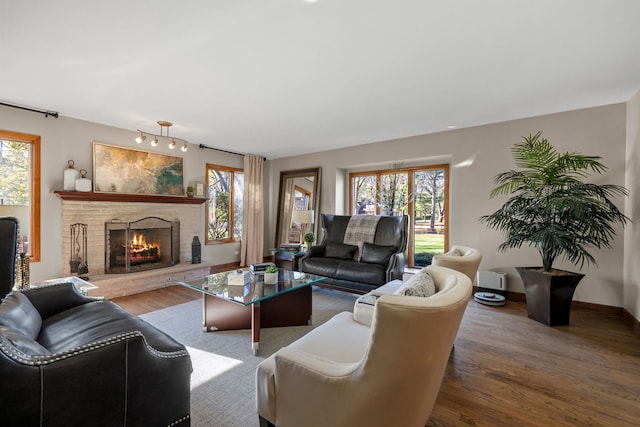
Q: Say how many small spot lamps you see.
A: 4